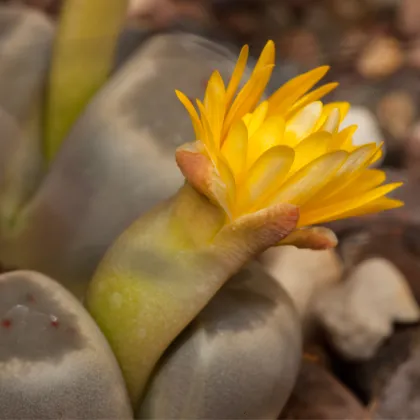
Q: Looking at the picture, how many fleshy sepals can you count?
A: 3